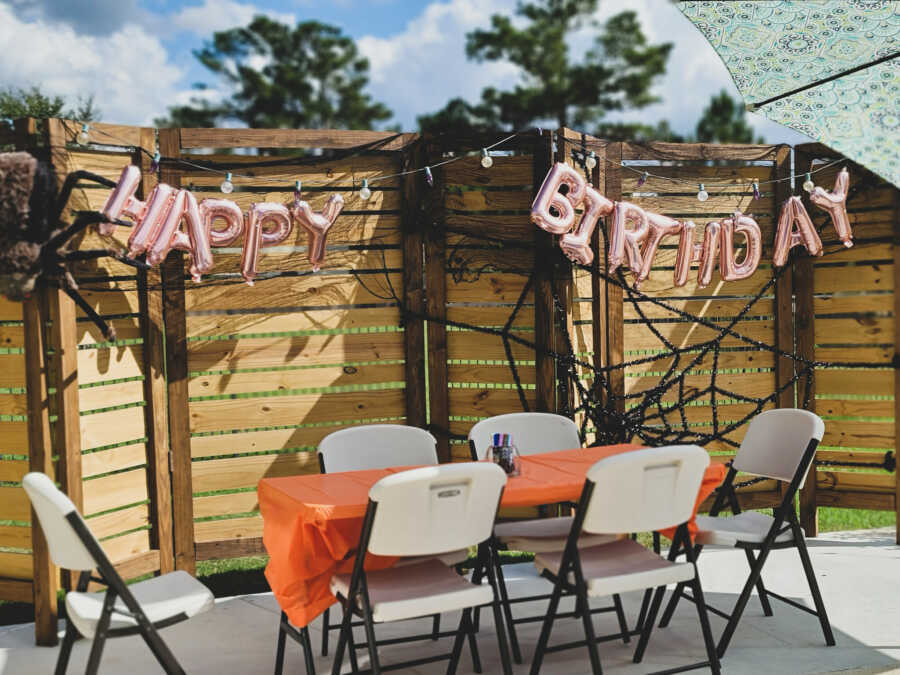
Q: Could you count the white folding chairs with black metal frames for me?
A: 6